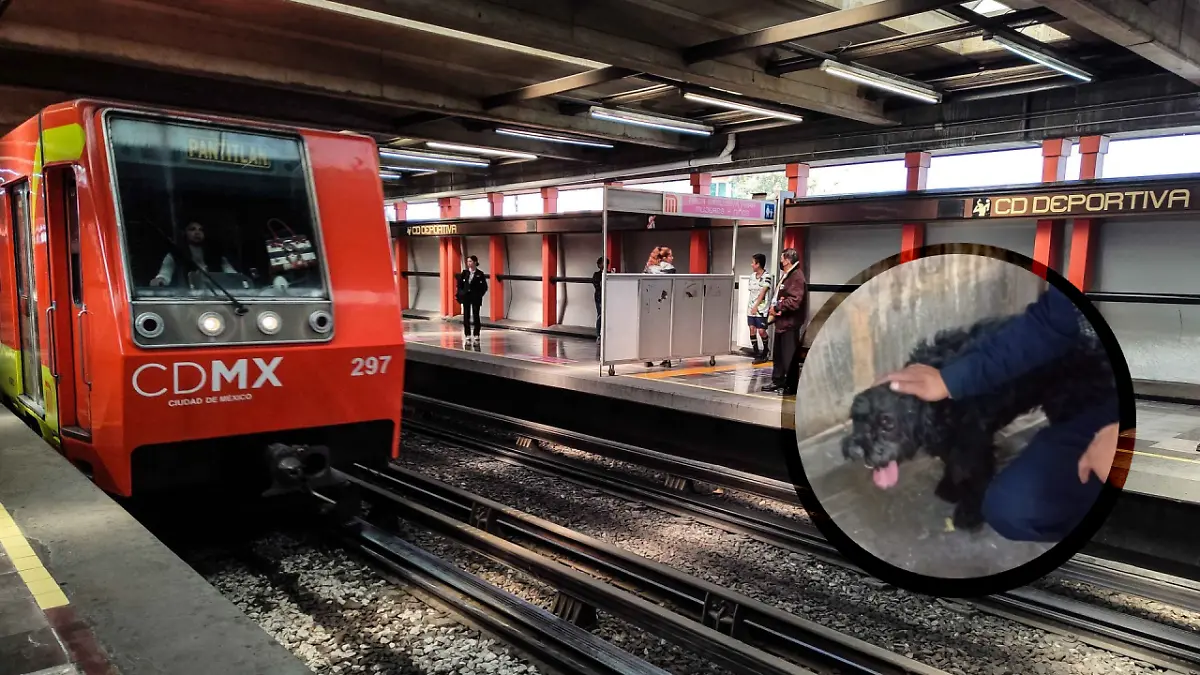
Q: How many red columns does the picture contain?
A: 11